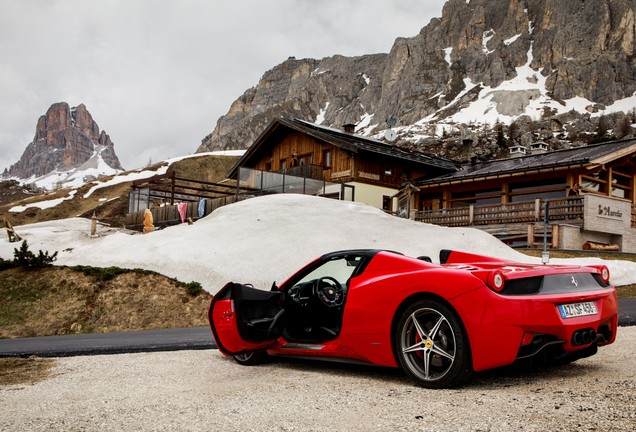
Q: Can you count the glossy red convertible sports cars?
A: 1